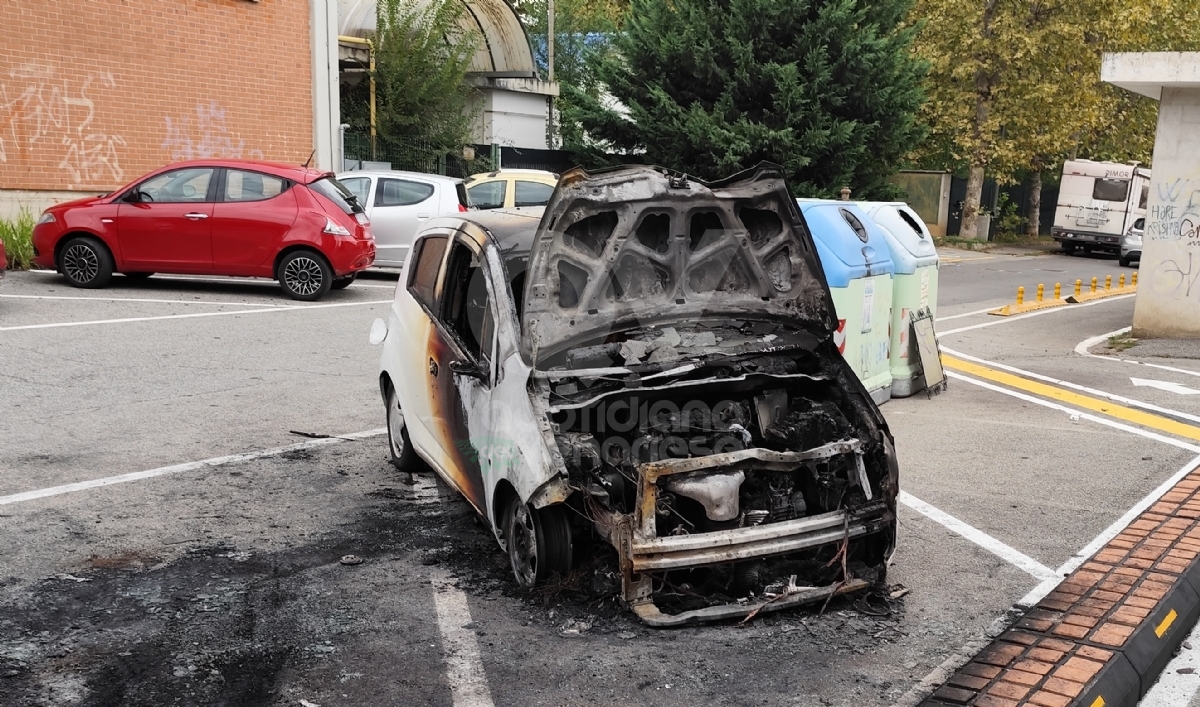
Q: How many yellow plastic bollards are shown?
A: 8